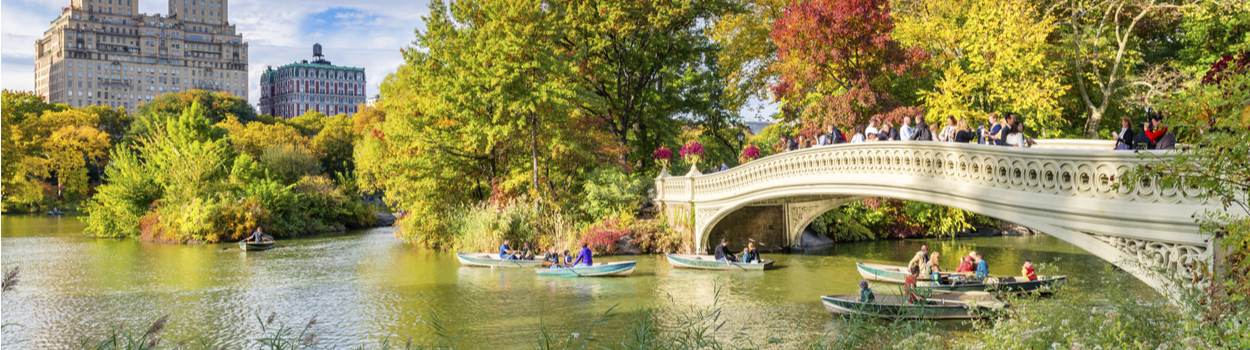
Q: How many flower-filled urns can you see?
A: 3